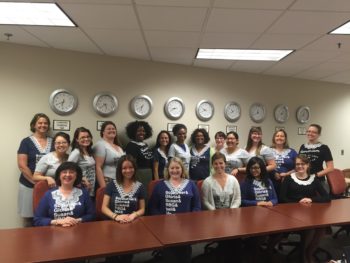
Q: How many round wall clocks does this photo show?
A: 9